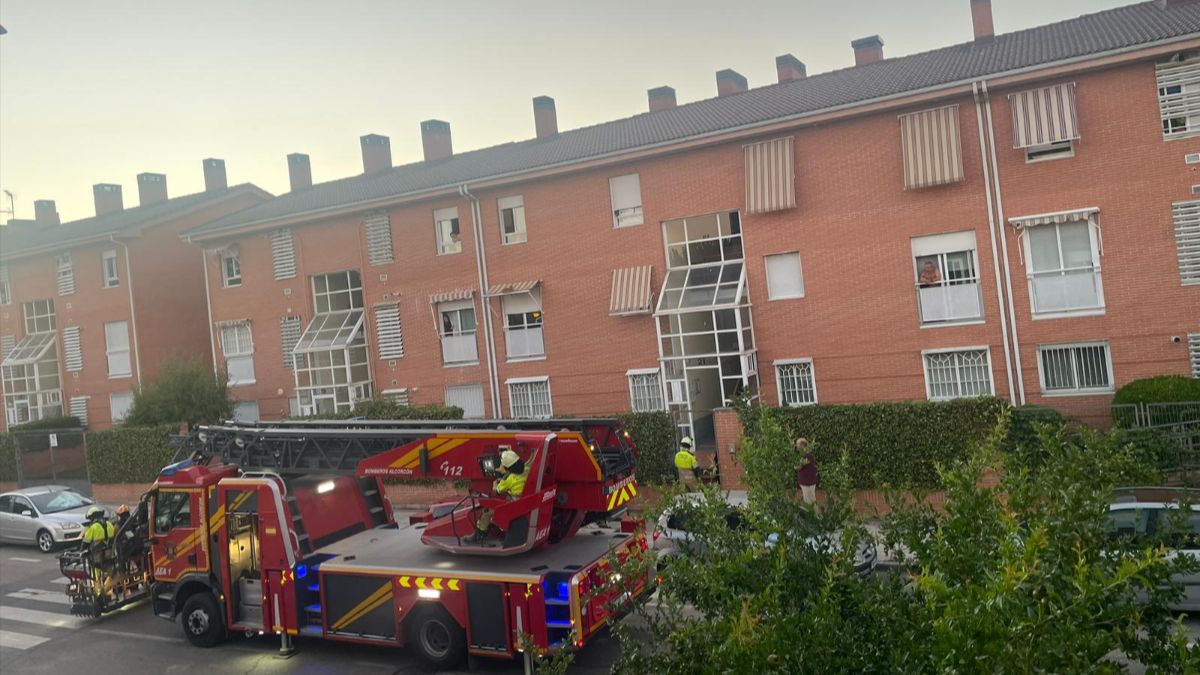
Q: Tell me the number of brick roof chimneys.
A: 13